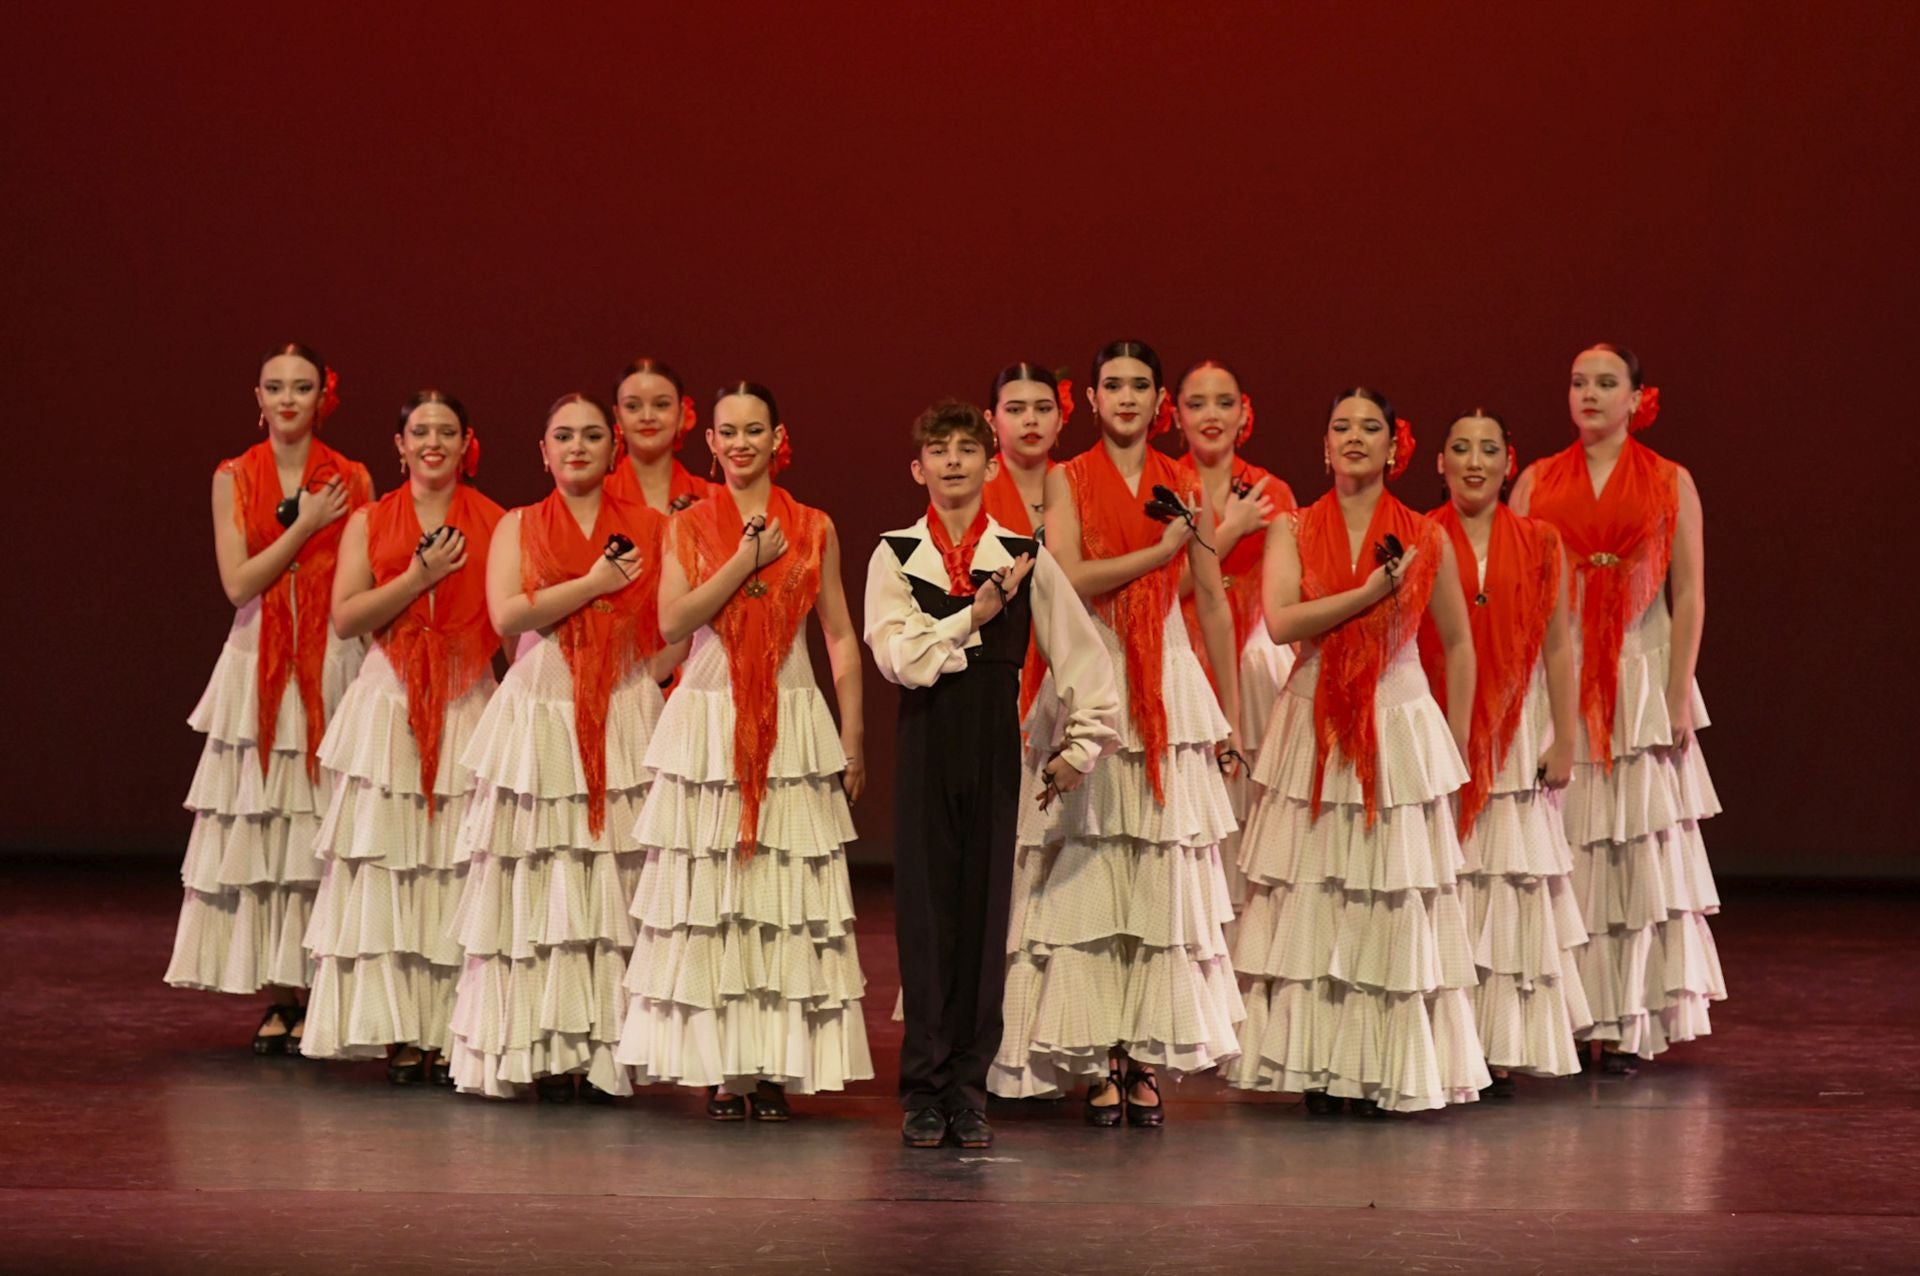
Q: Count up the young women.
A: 11